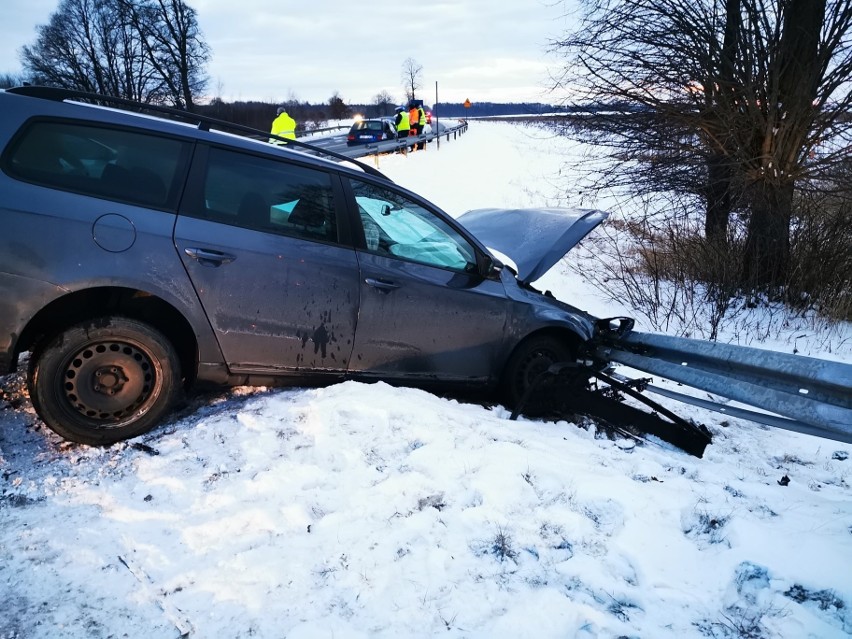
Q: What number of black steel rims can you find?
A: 2